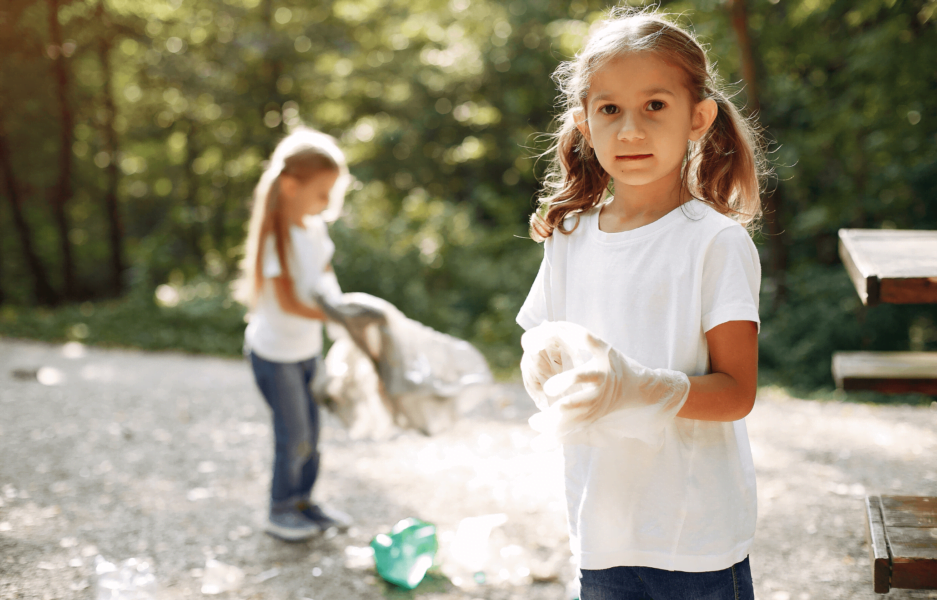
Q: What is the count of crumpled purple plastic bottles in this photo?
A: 0